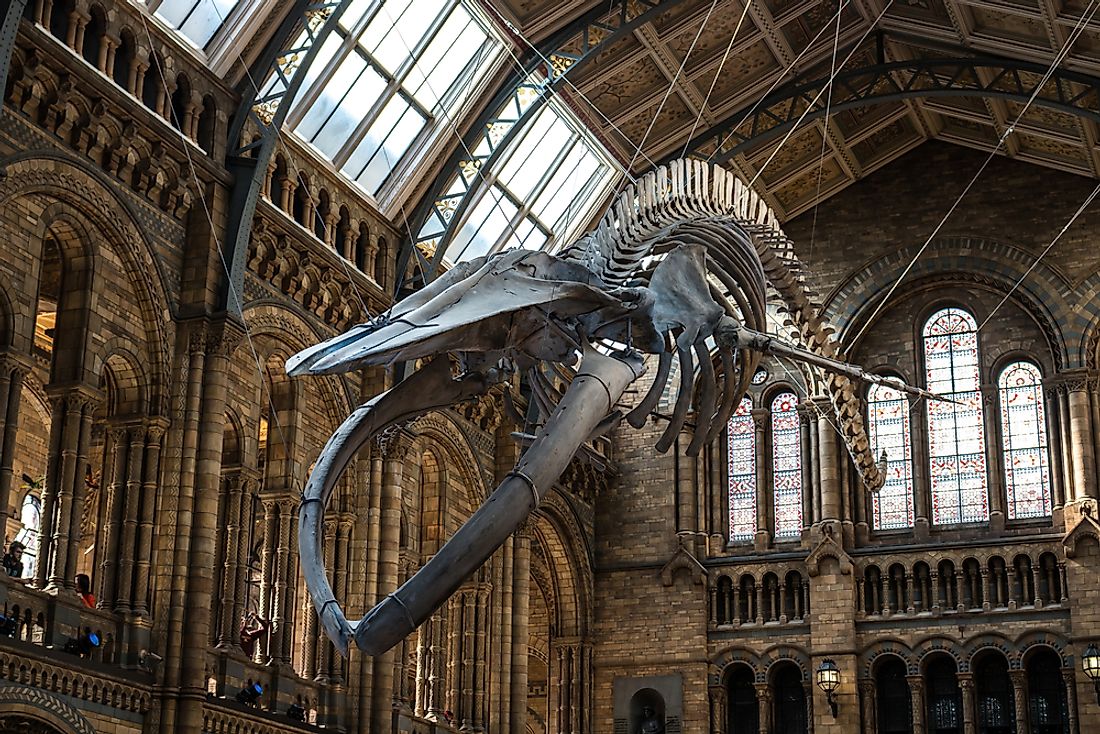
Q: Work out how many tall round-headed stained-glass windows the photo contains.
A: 5